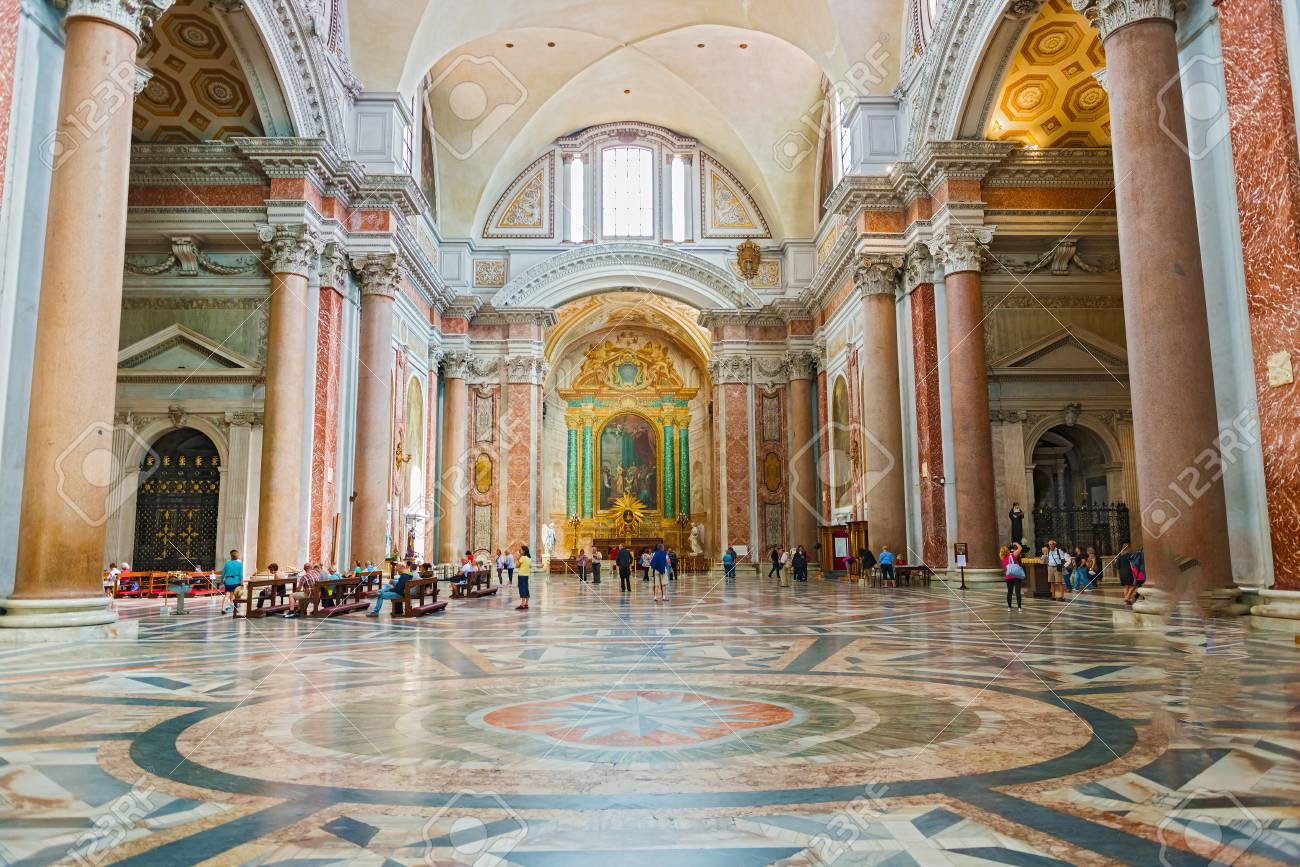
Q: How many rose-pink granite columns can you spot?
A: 8